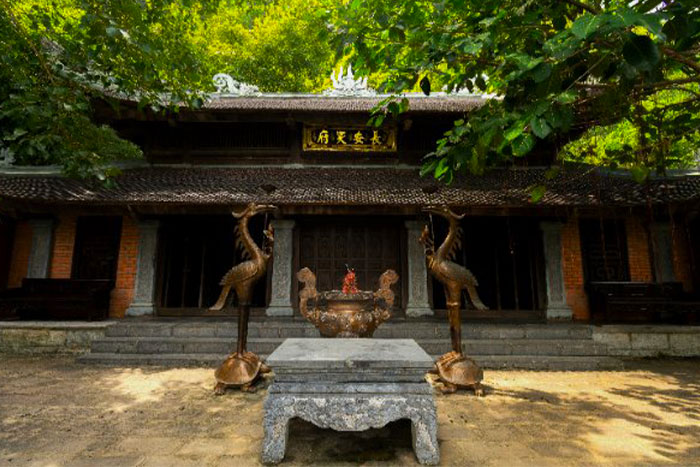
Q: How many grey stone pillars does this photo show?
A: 6